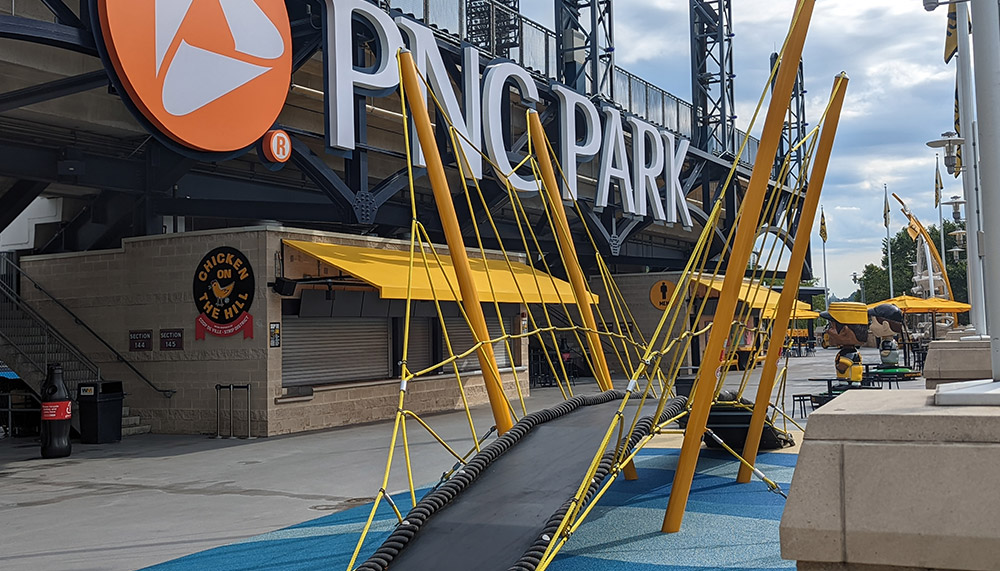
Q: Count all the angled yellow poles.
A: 4